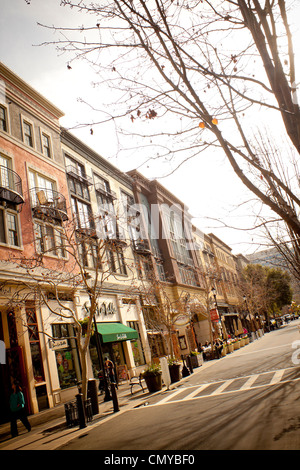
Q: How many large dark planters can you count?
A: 2